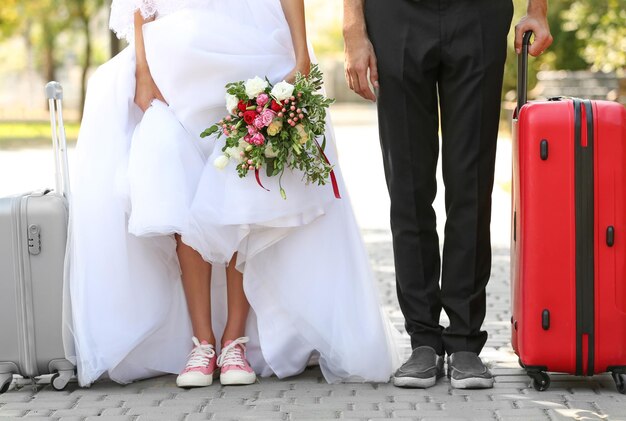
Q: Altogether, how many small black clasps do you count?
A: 3